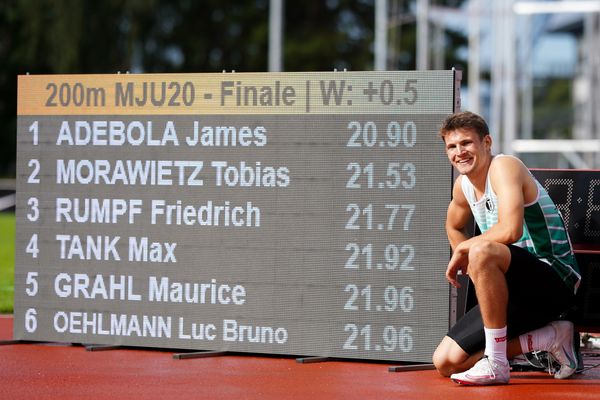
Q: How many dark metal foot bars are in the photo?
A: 5